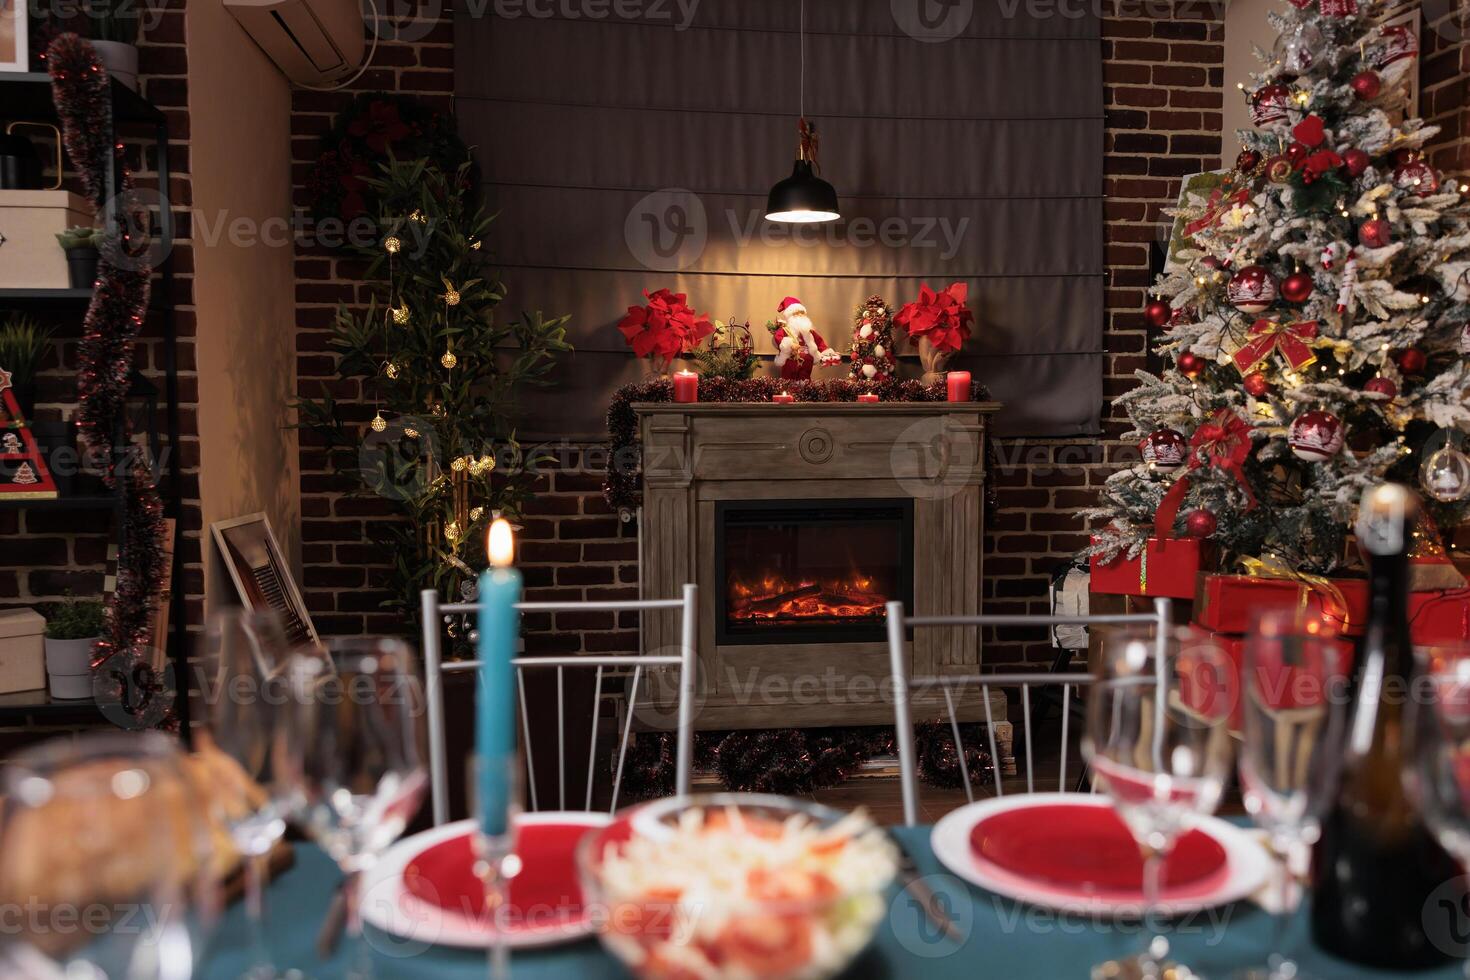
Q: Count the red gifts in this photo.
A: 4